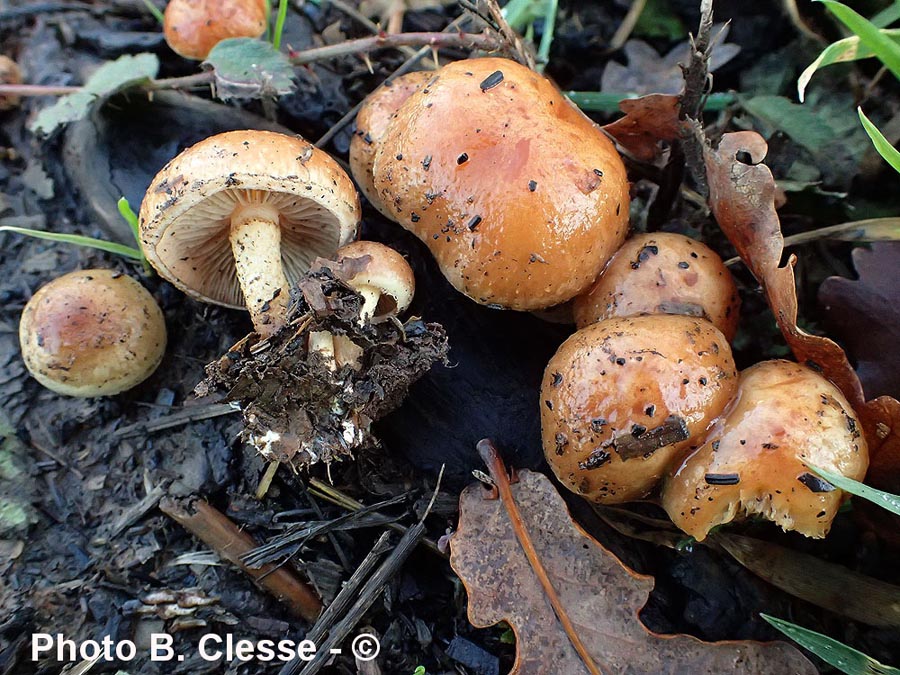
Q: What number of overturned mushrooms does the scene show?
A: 2